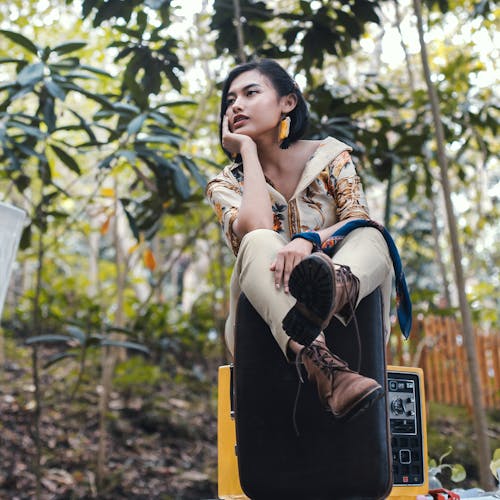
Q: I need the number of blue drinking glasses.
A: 0